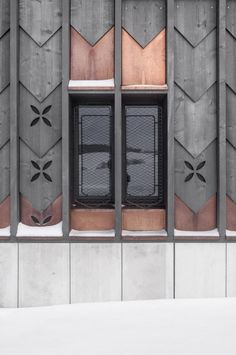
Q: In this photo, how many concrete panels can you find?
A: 6